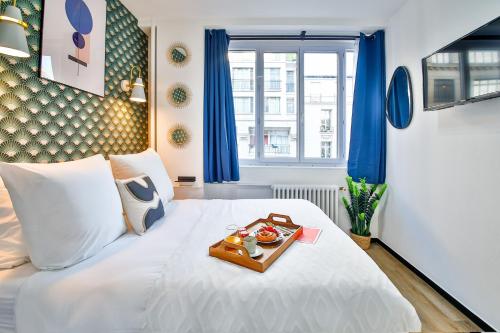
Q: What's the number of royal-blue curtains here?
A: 2